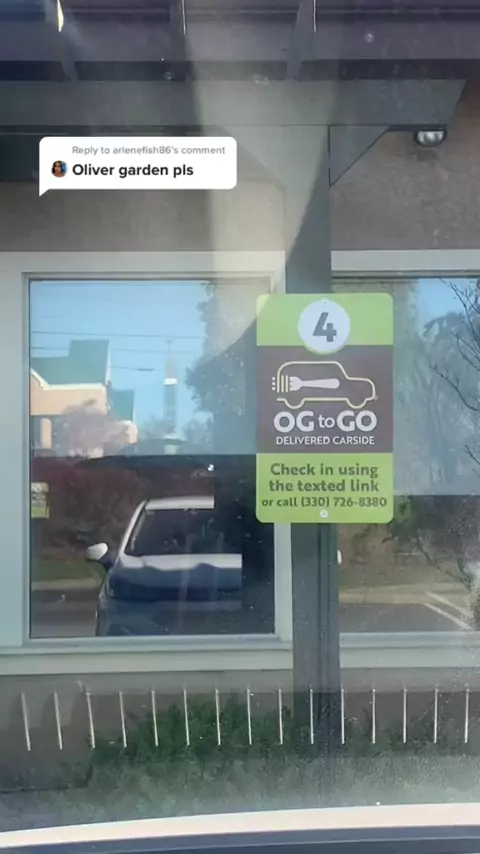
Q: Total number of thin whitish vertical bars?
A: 15